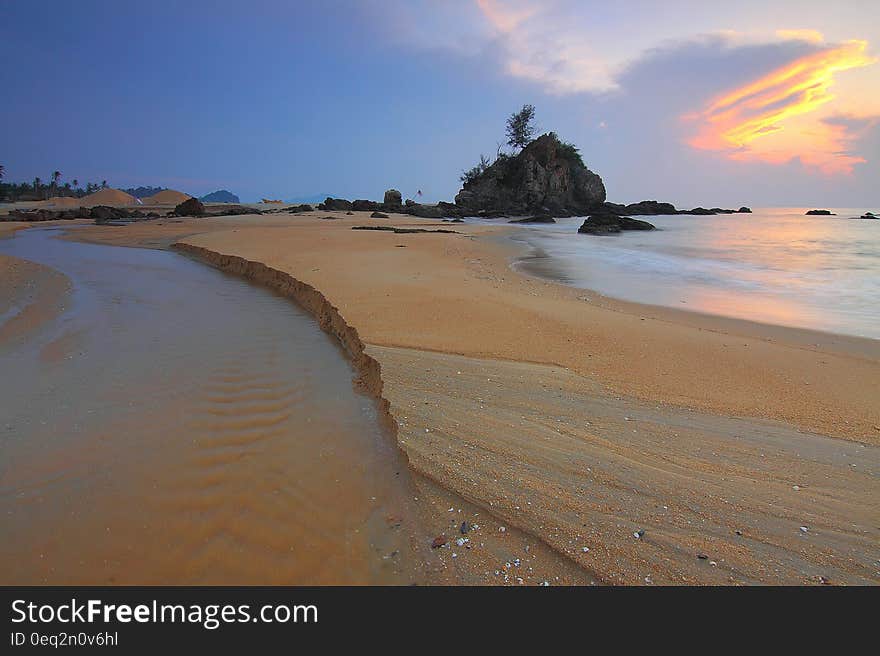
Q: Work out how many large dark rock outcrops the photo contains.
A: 1